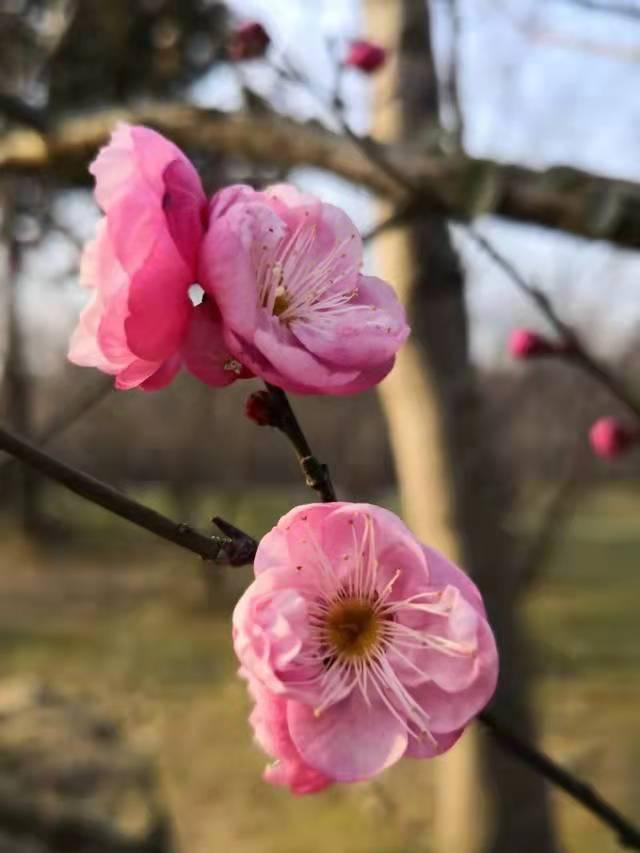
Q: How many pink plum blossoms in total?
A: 3